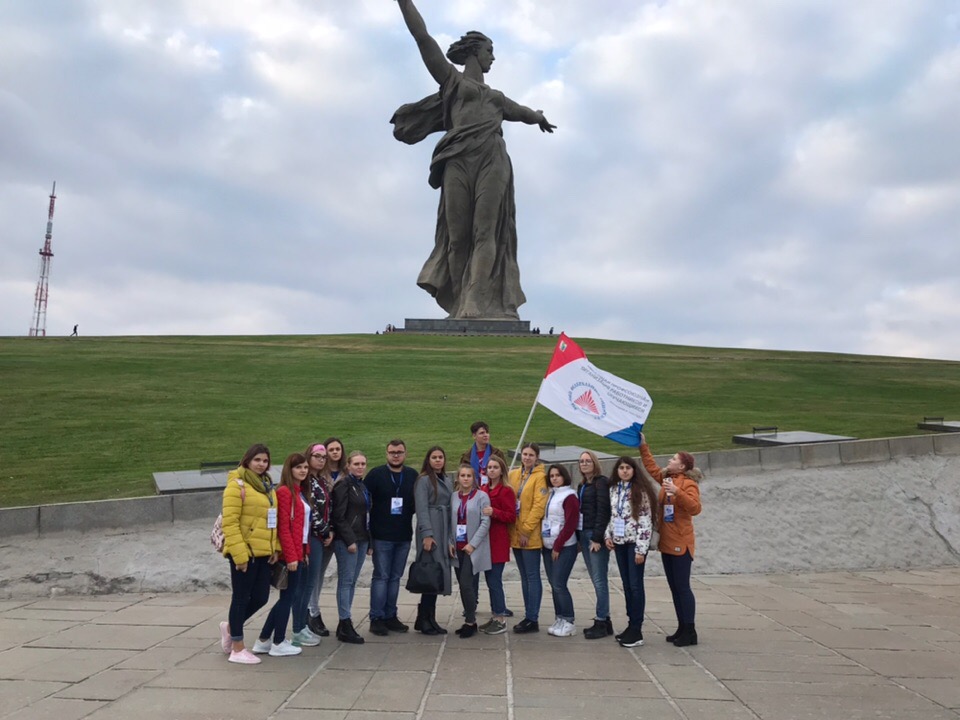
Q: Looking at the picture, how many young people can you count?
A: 15